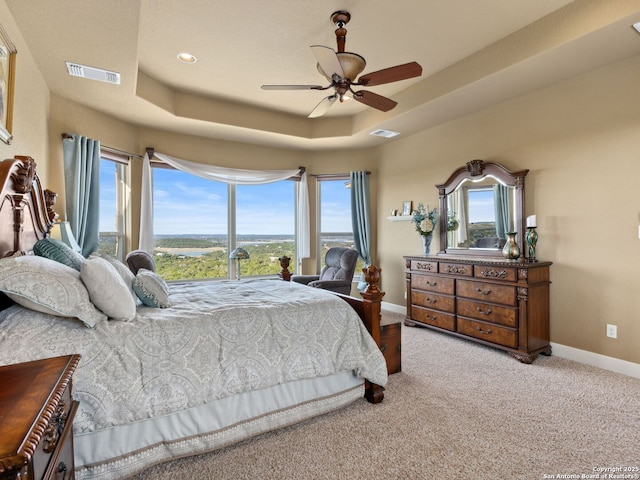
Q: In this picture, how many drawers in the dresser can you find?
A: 9